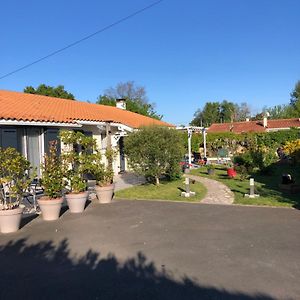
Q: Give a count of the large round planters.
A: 4